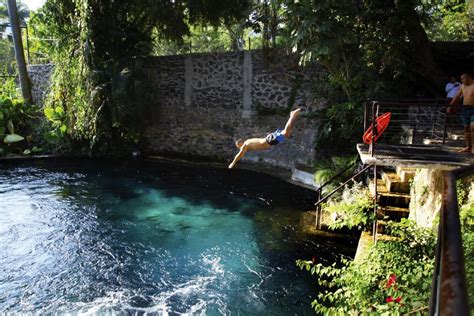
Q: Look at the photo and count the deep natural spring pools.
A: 1